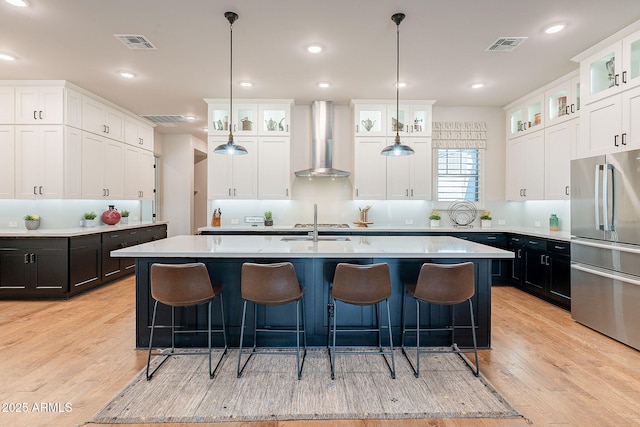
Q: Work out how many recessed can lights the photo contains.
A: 11